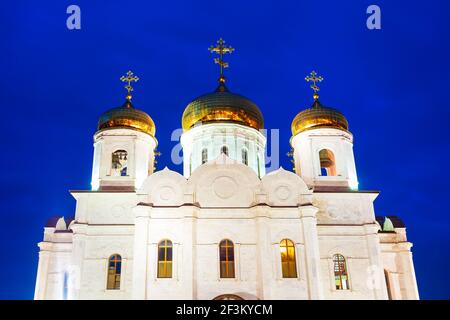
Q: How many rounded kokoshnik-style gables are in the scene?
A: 3